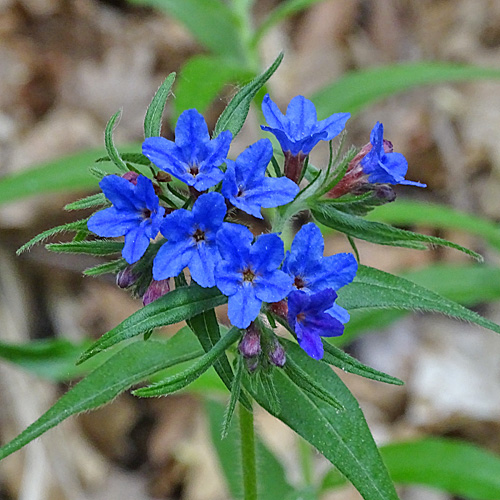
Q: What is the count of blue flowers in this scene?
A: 9